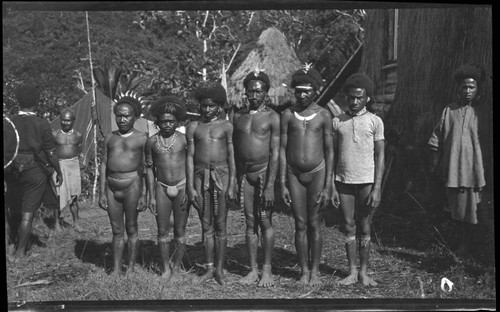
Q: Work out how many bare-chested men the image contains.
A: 6